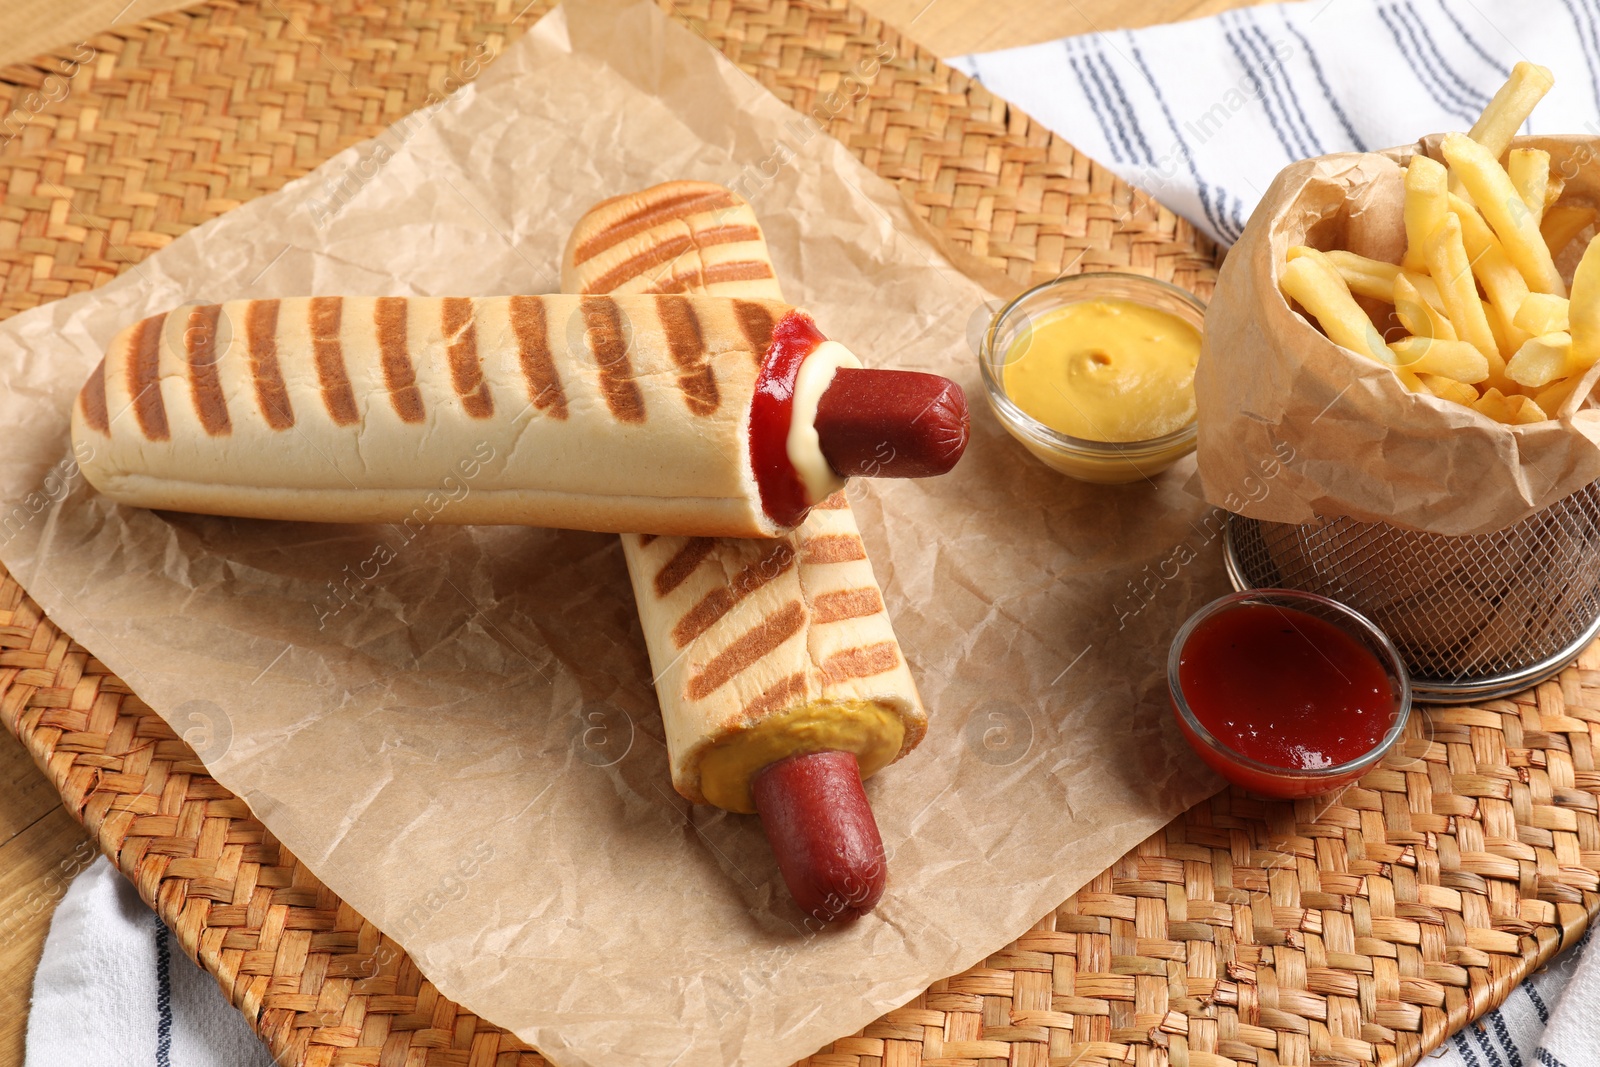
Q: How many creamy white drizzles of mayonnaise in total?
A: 1